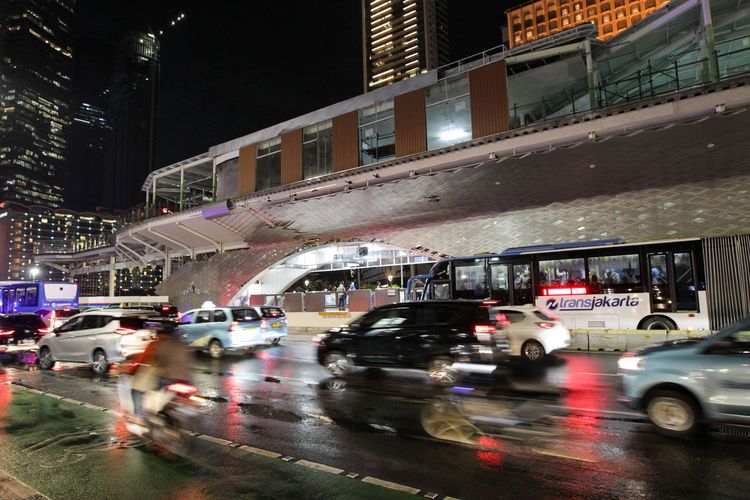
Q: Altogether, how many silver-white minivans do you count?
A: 1